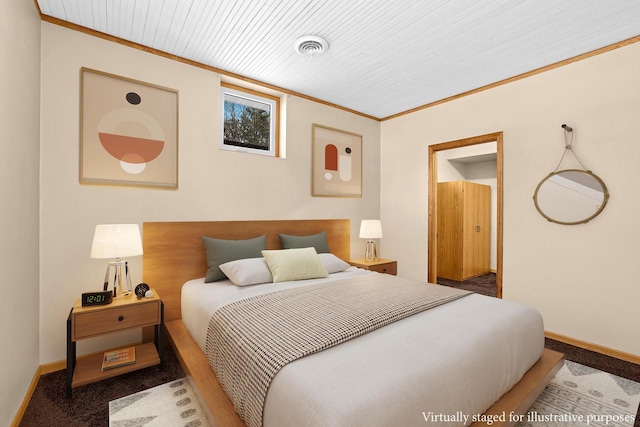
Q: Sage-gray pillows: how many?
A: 2